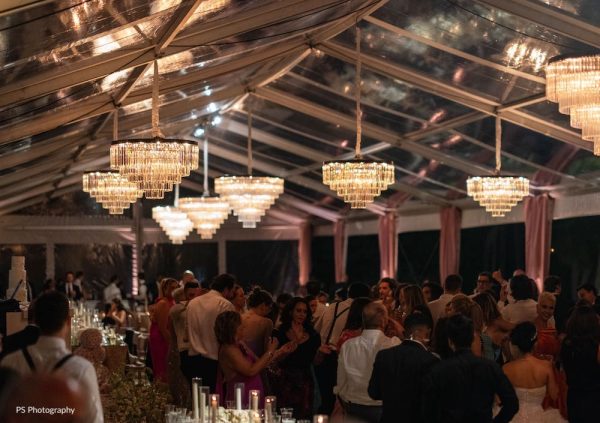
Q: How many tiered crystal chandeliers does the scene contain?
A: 8